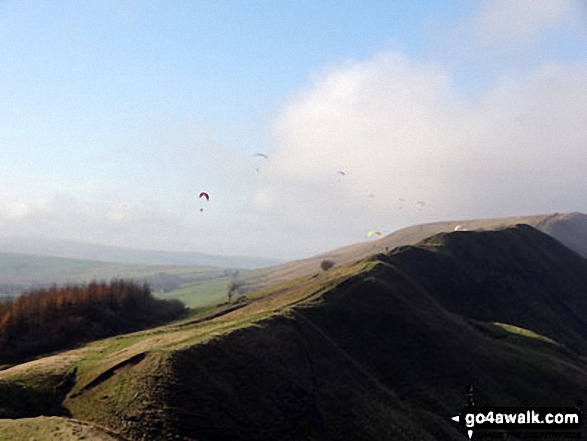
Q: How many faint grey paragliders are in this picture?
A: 5